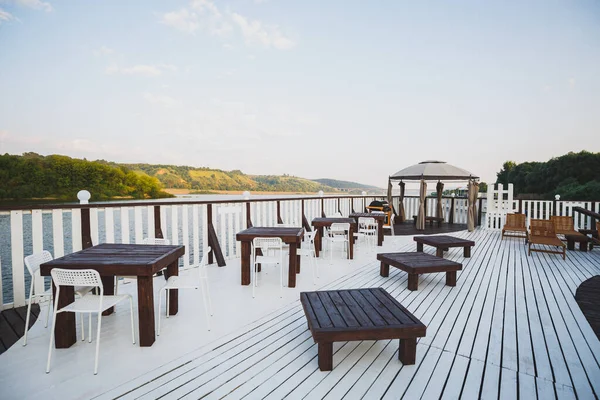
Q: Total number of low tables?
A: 3